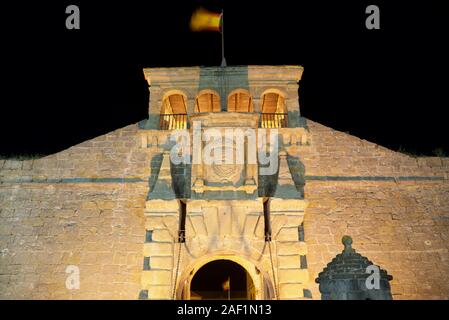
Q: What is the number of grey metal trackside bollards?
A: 0